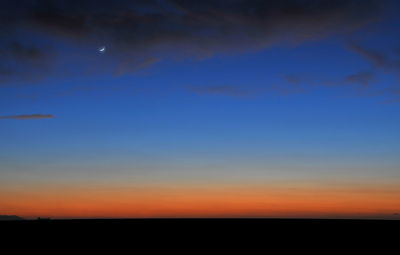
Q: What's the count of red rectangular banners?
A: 0